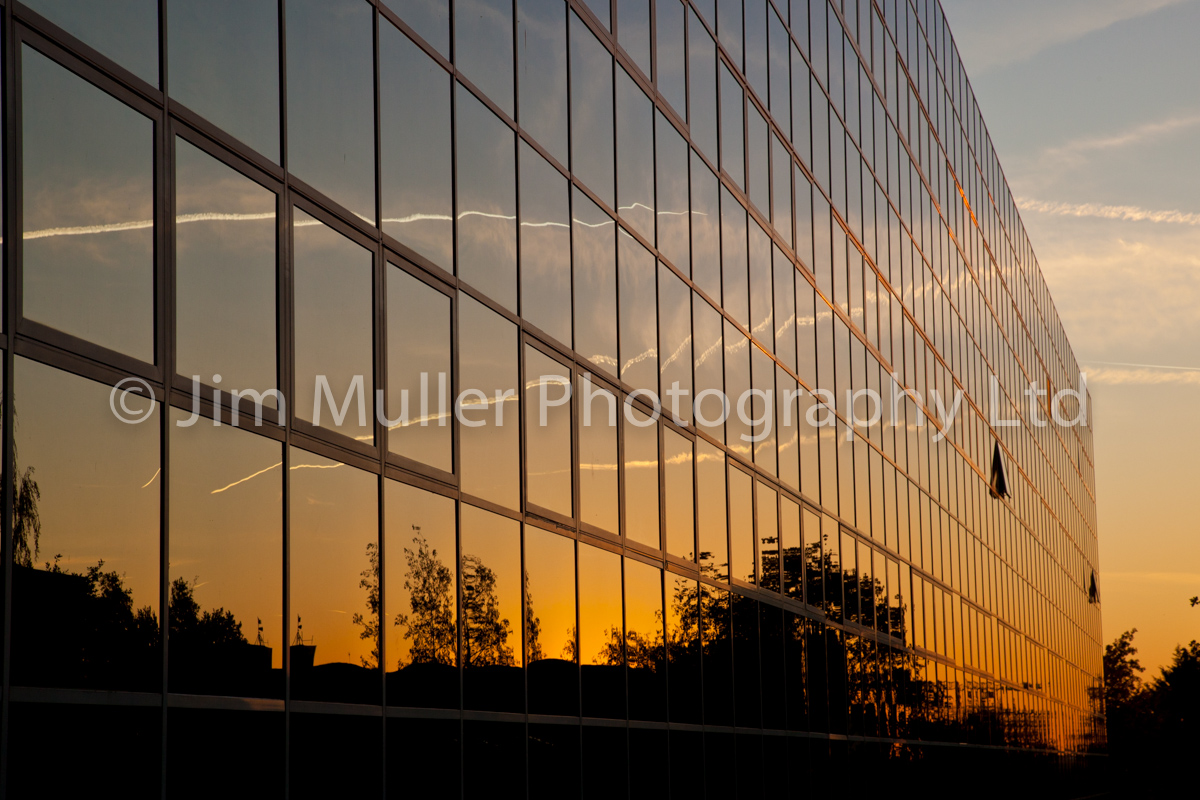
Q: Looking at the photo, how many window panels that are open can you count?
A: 2